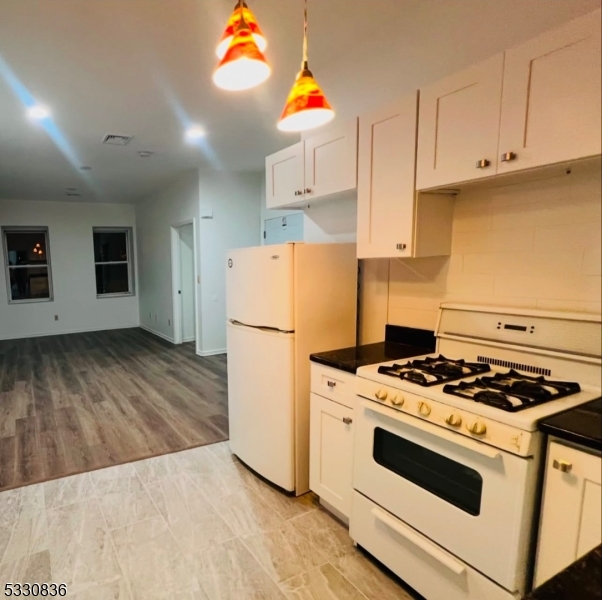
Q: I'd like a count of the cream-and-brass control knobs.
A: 5